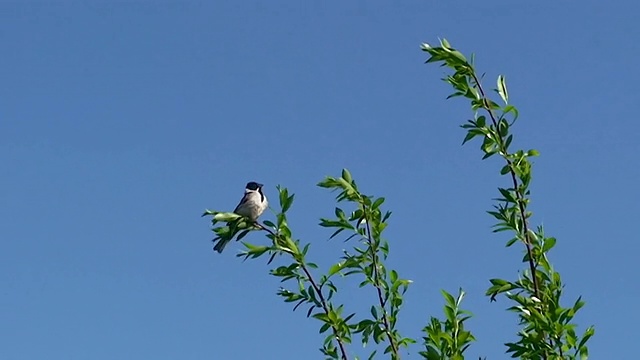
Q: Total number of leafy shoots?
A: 4